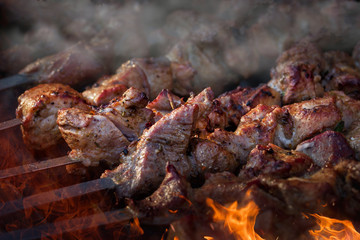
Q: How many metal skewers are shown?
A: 5